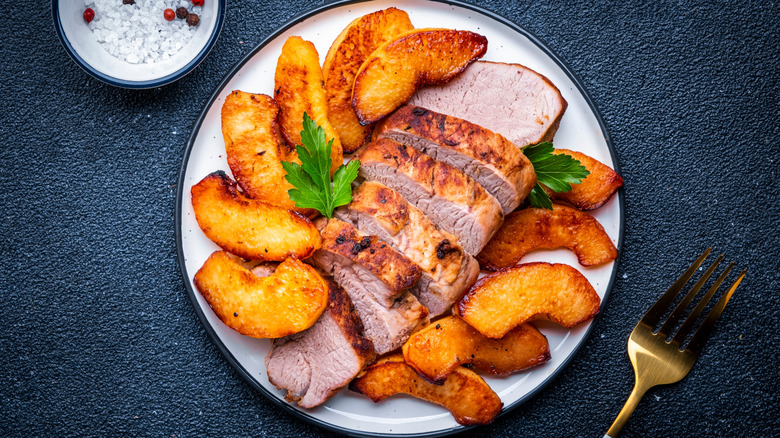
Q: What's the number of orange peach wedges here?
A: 11